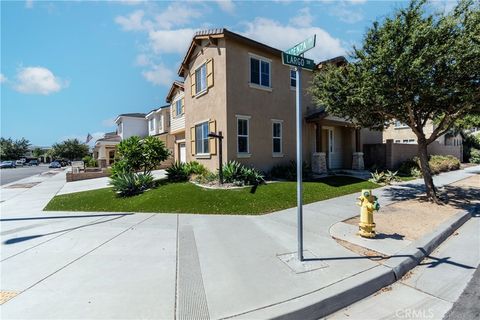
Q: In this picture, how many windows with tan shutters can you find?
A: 3